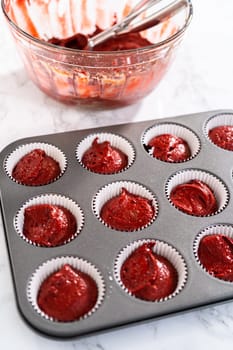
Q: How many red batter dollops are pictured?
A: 10